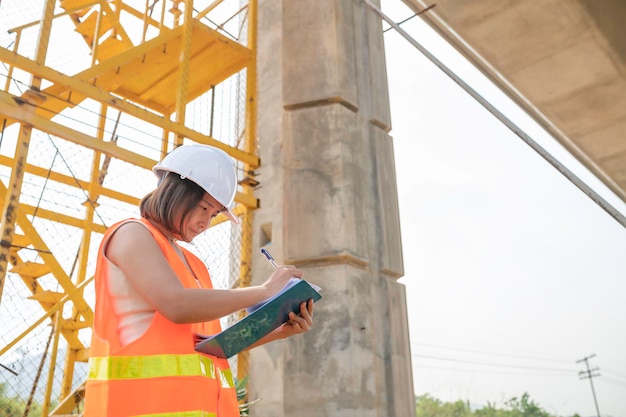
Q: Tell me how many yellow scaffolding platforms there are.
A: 1